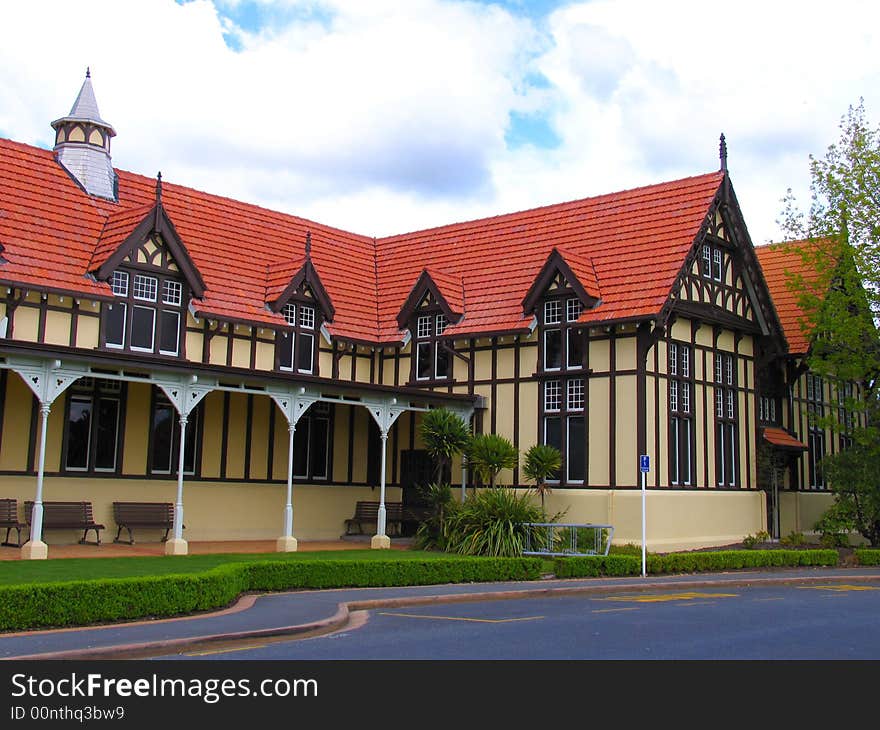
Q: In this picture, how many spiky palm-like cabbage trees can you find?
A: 3